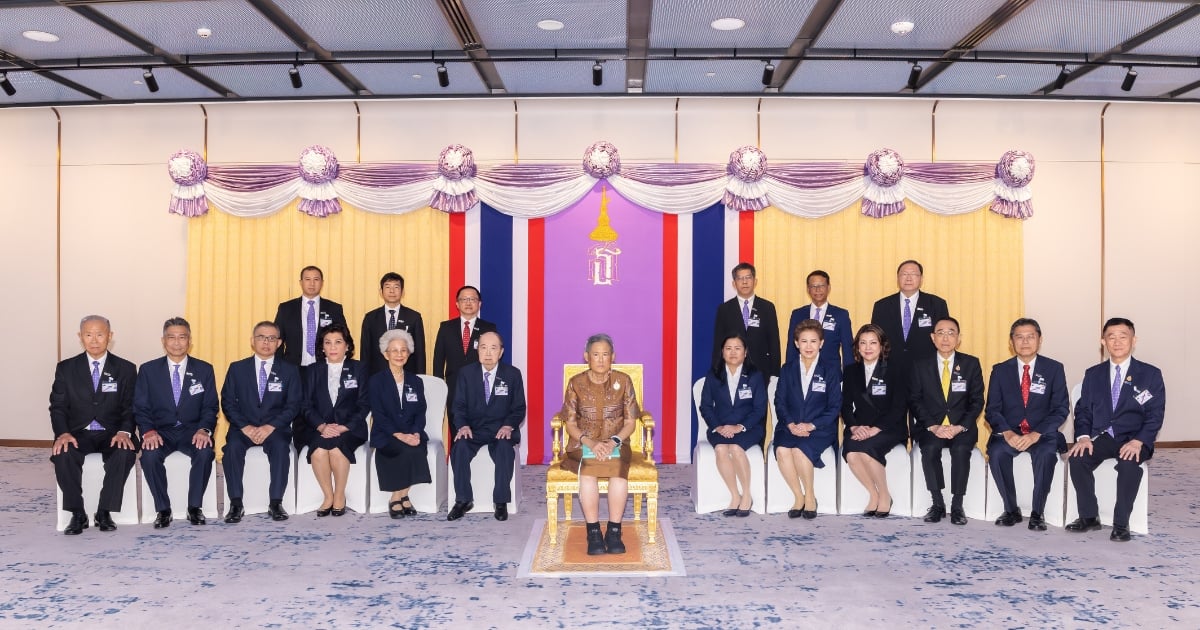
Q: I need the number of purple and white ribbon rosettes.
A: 7